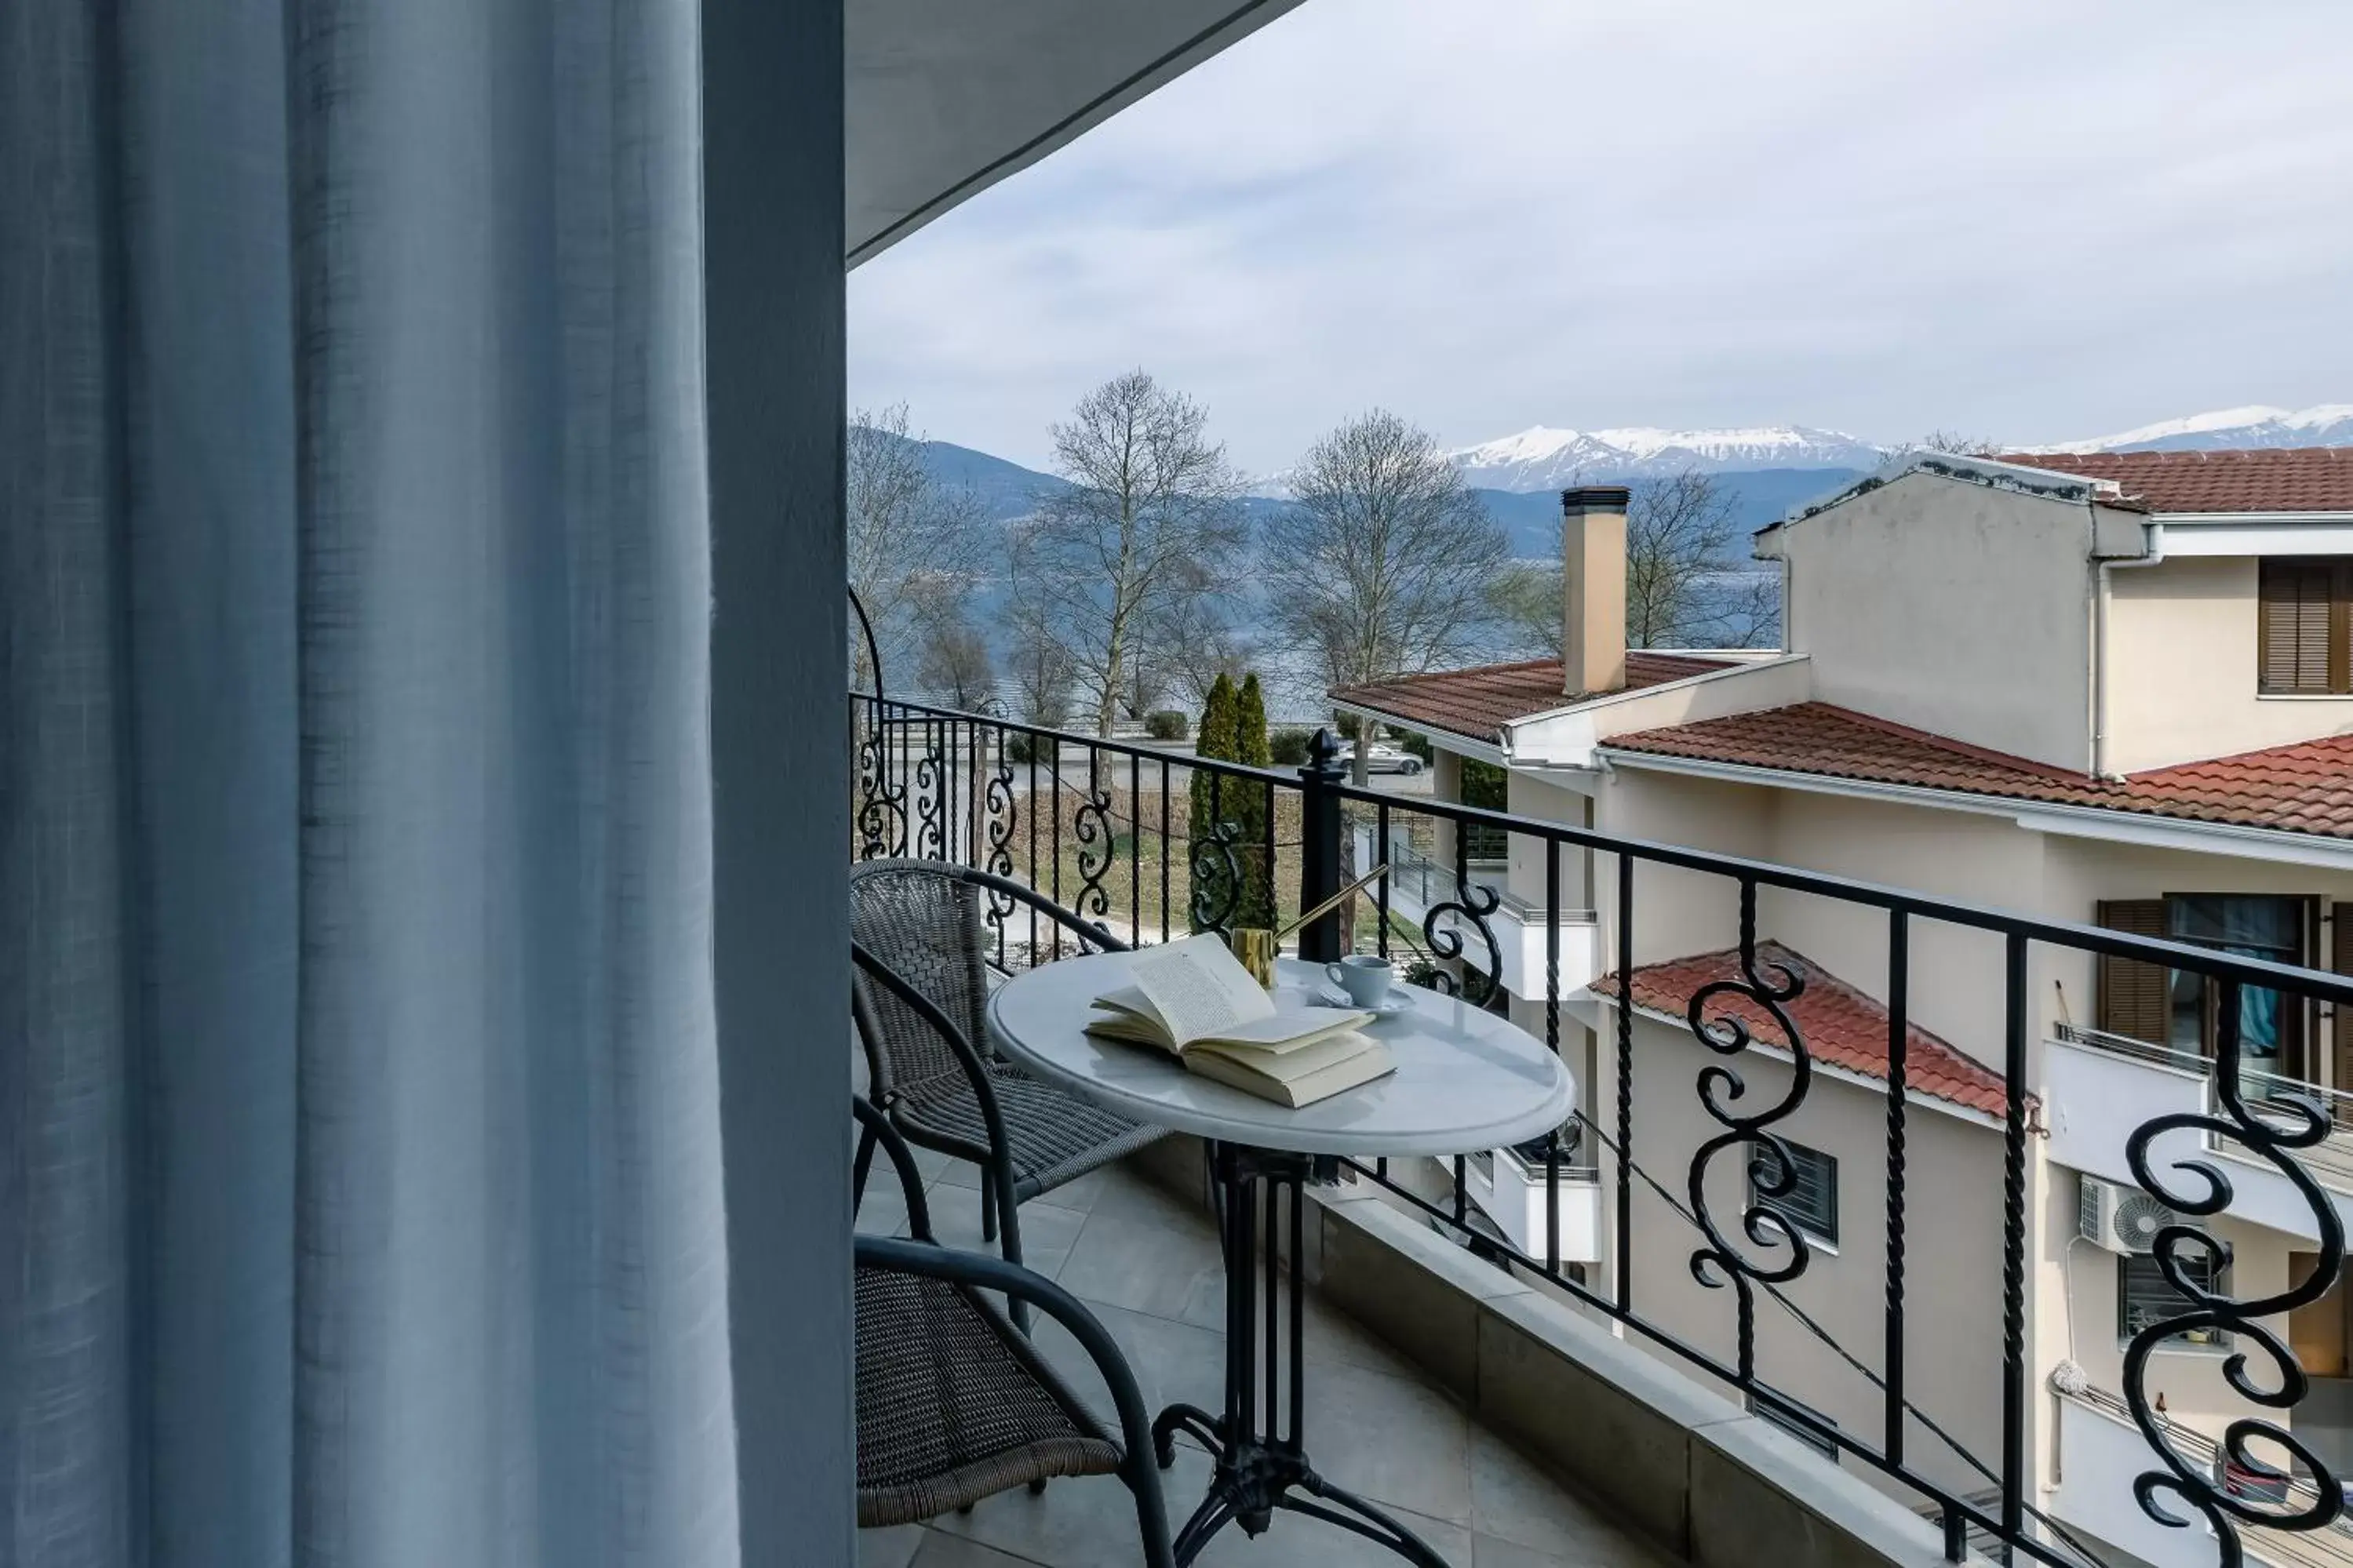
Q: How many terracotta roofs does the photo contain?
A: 4